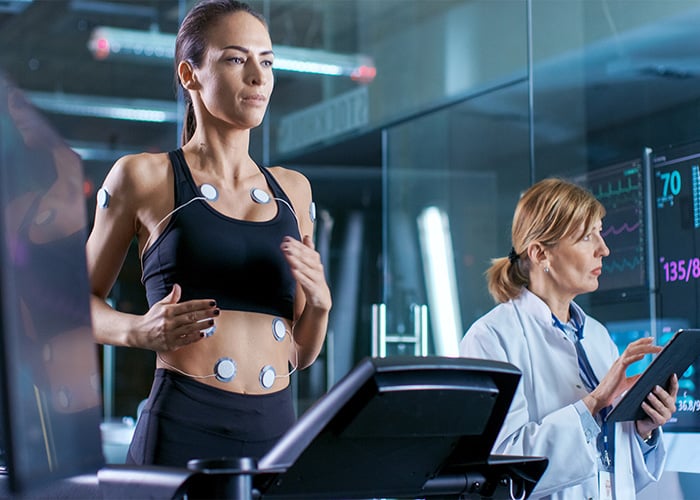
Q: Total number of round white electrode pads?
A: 8